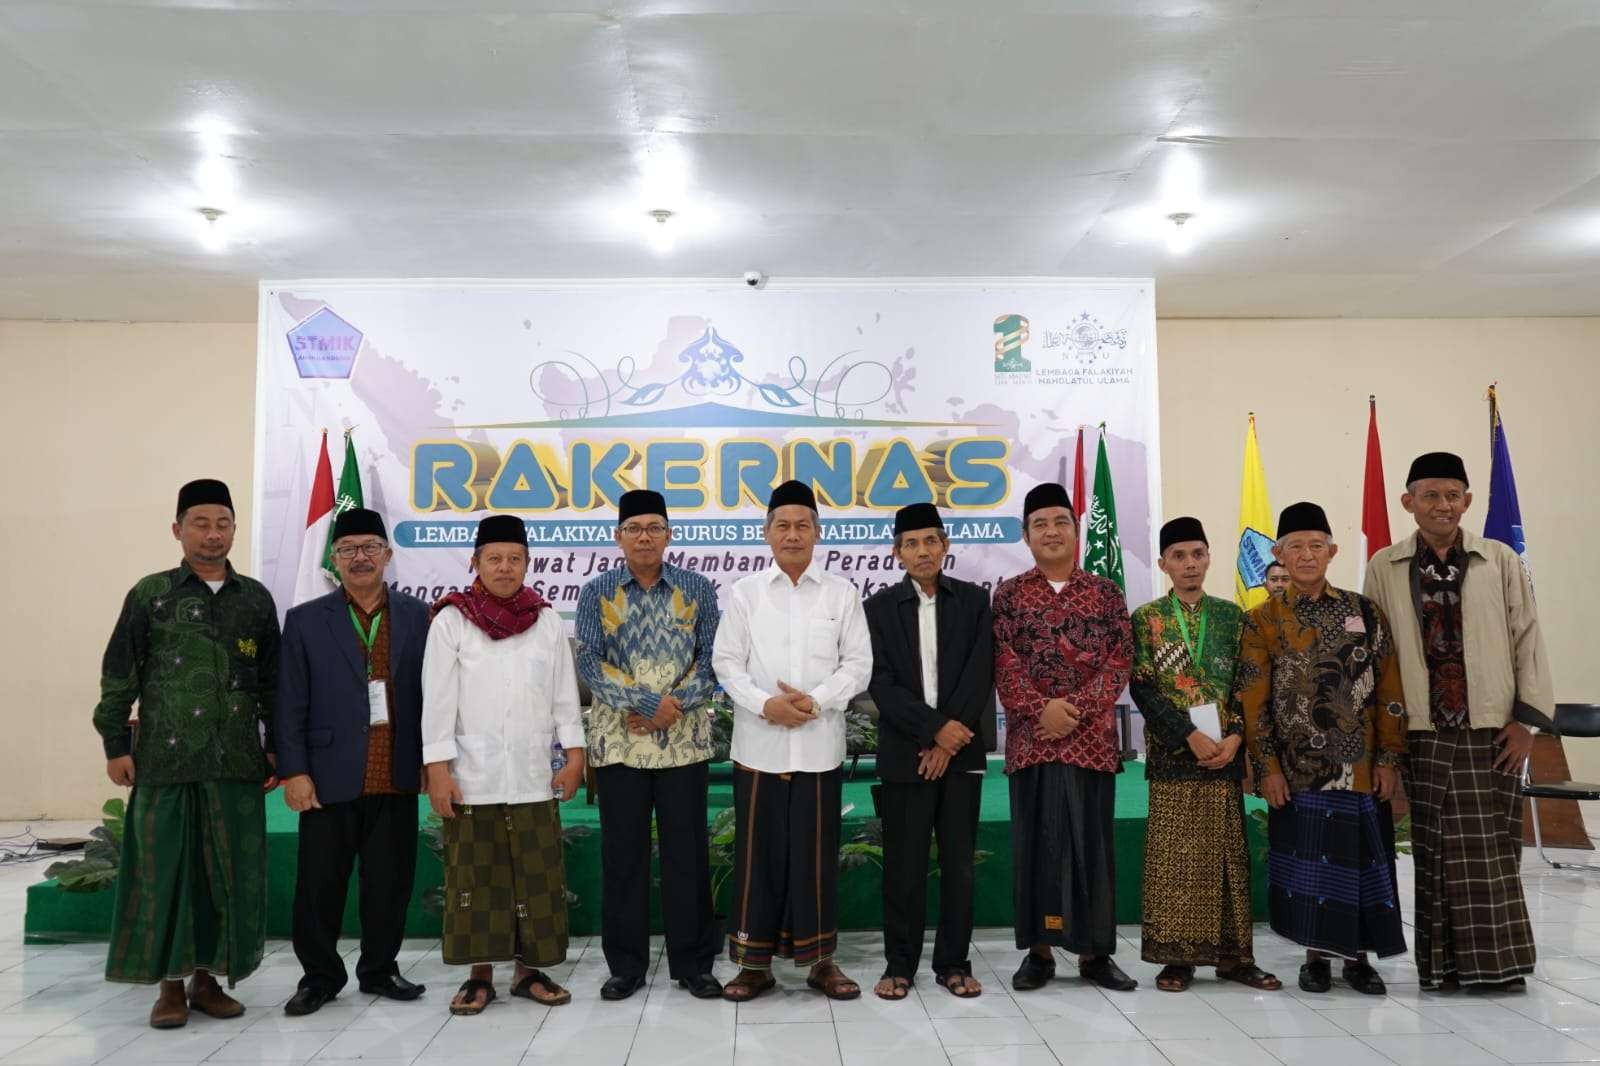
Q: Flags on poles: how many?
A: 7